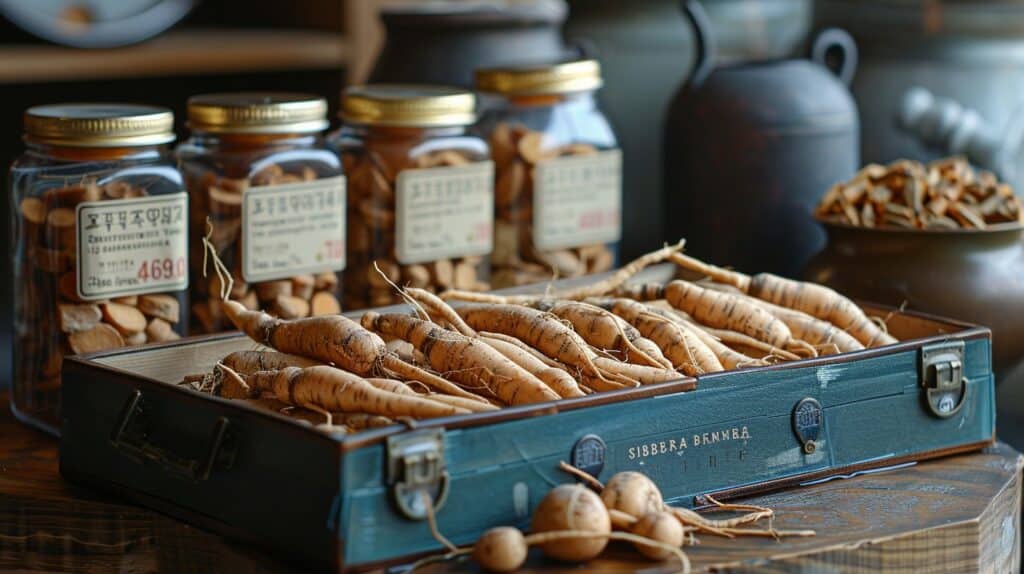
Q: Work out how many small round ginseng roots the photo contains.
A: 4